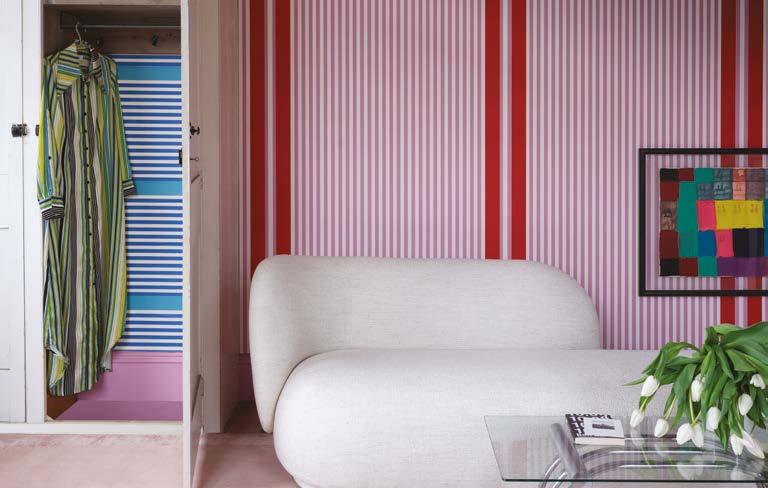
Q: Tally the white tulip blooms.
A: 11